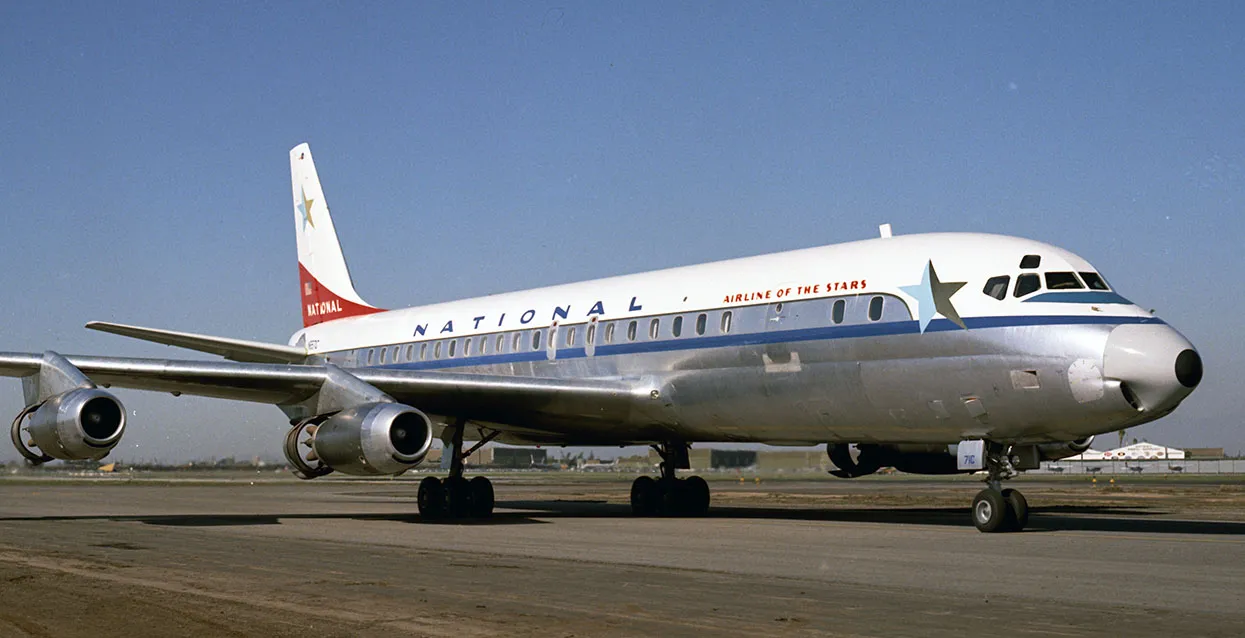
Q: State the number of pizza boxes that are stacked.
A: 0